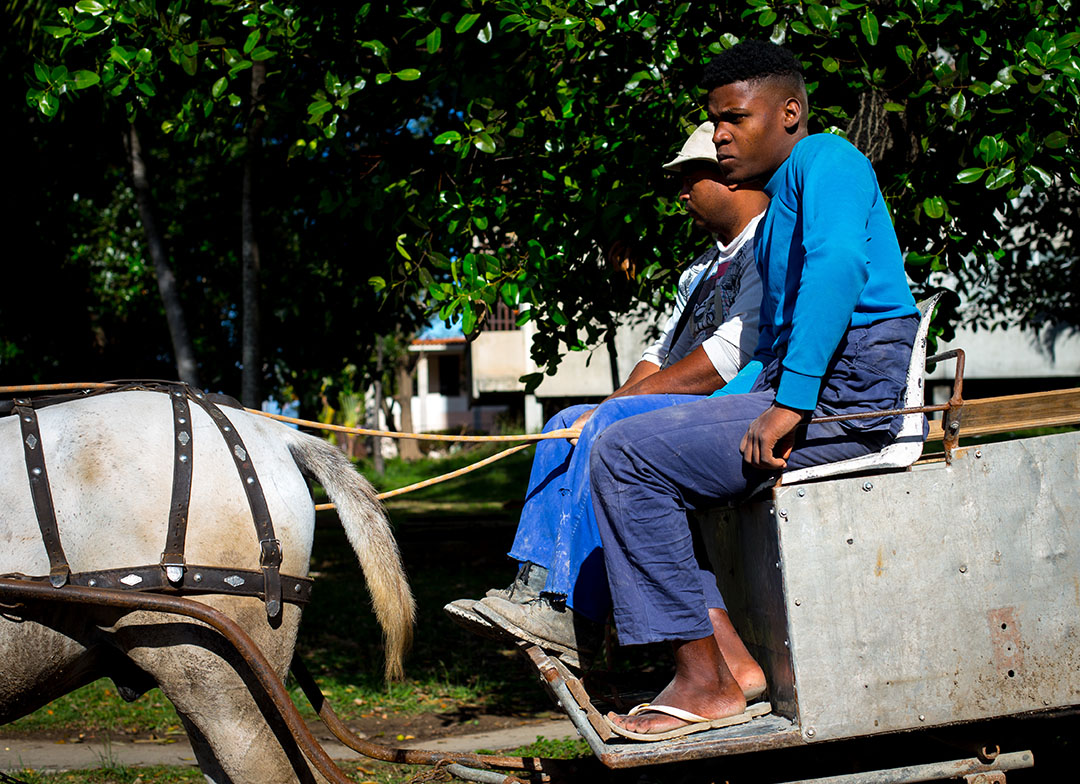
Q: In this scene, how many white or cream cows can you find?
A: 0